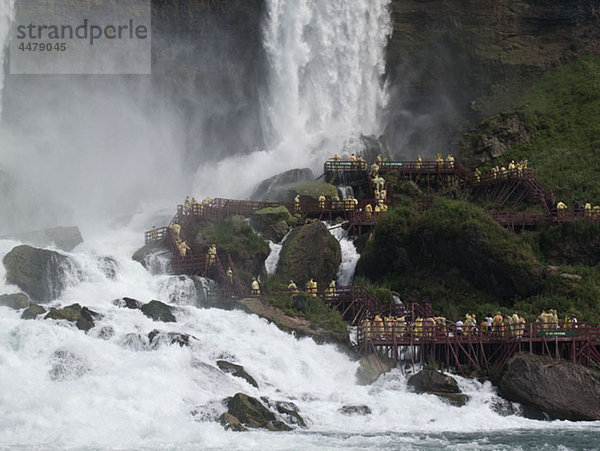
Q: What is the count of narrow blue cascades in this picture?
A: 2